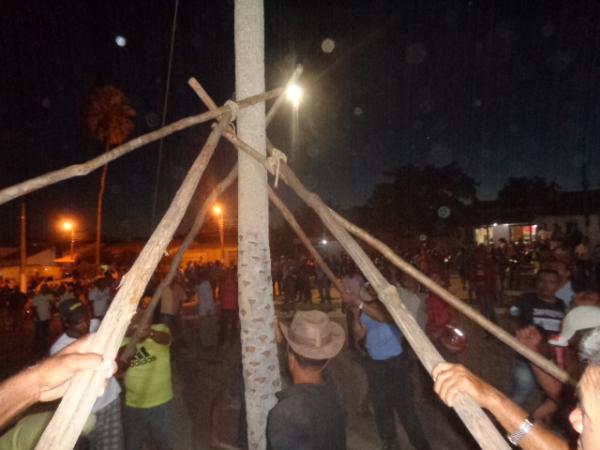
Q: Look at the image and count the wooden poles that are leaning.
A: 6